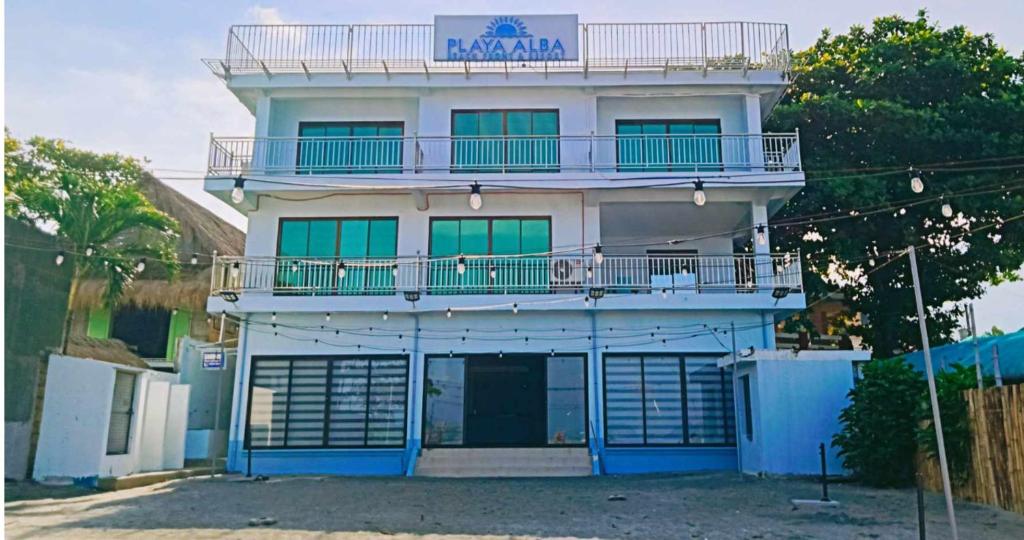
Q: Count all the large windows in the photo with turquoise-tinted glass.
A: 5